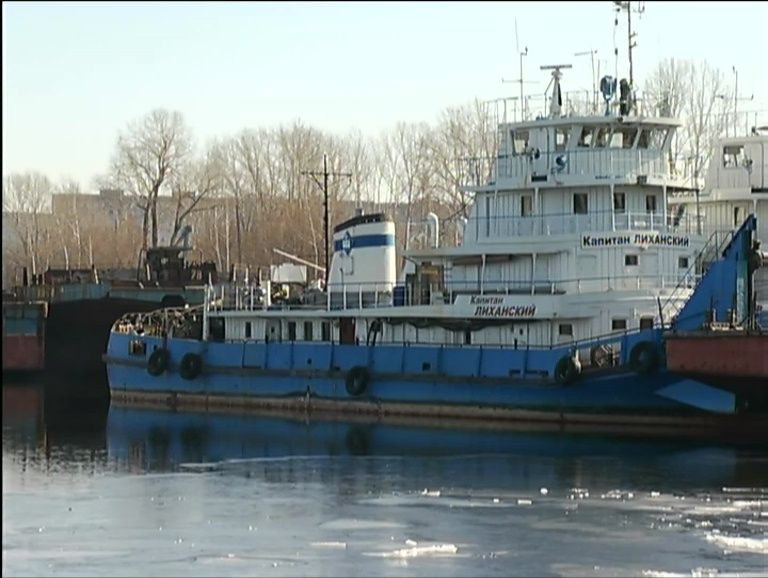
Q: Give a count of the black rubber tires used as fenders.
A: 5